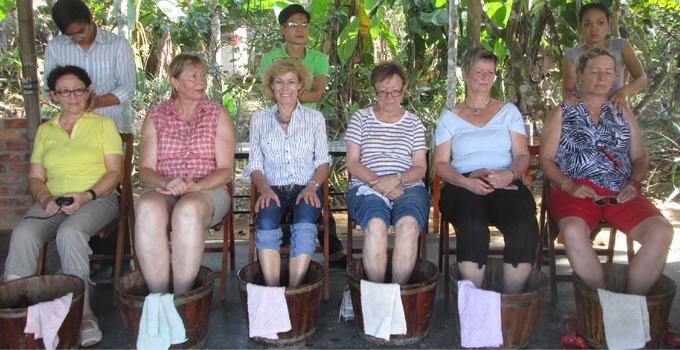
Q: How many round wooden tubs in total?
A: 6